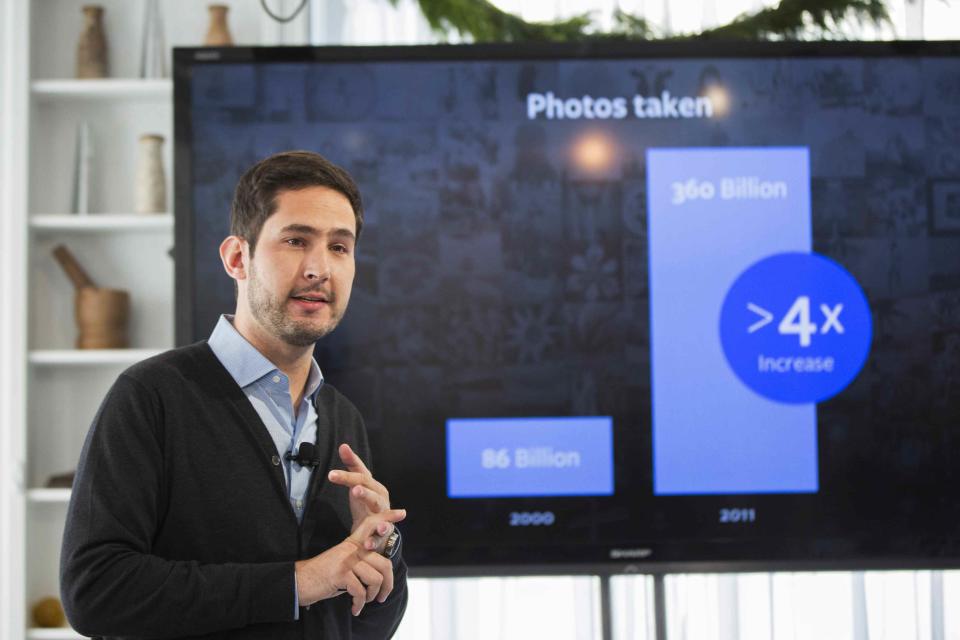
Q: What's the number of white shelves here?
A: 5